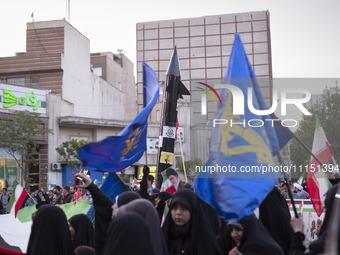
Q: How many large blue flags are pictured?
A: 2